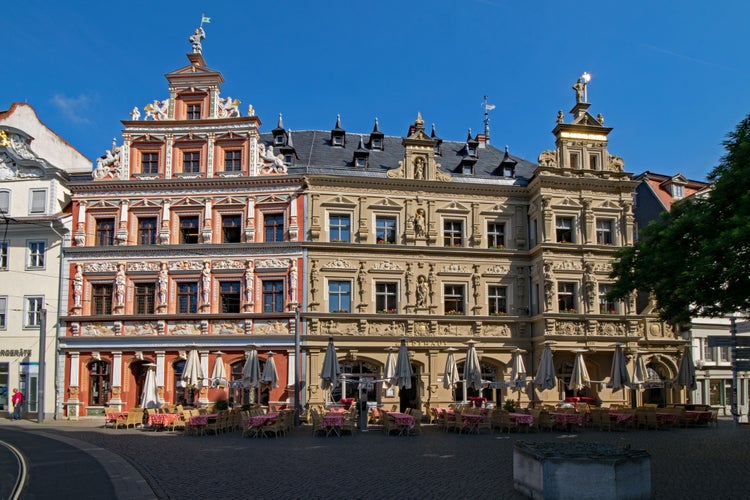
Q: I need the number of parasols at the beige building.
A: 11